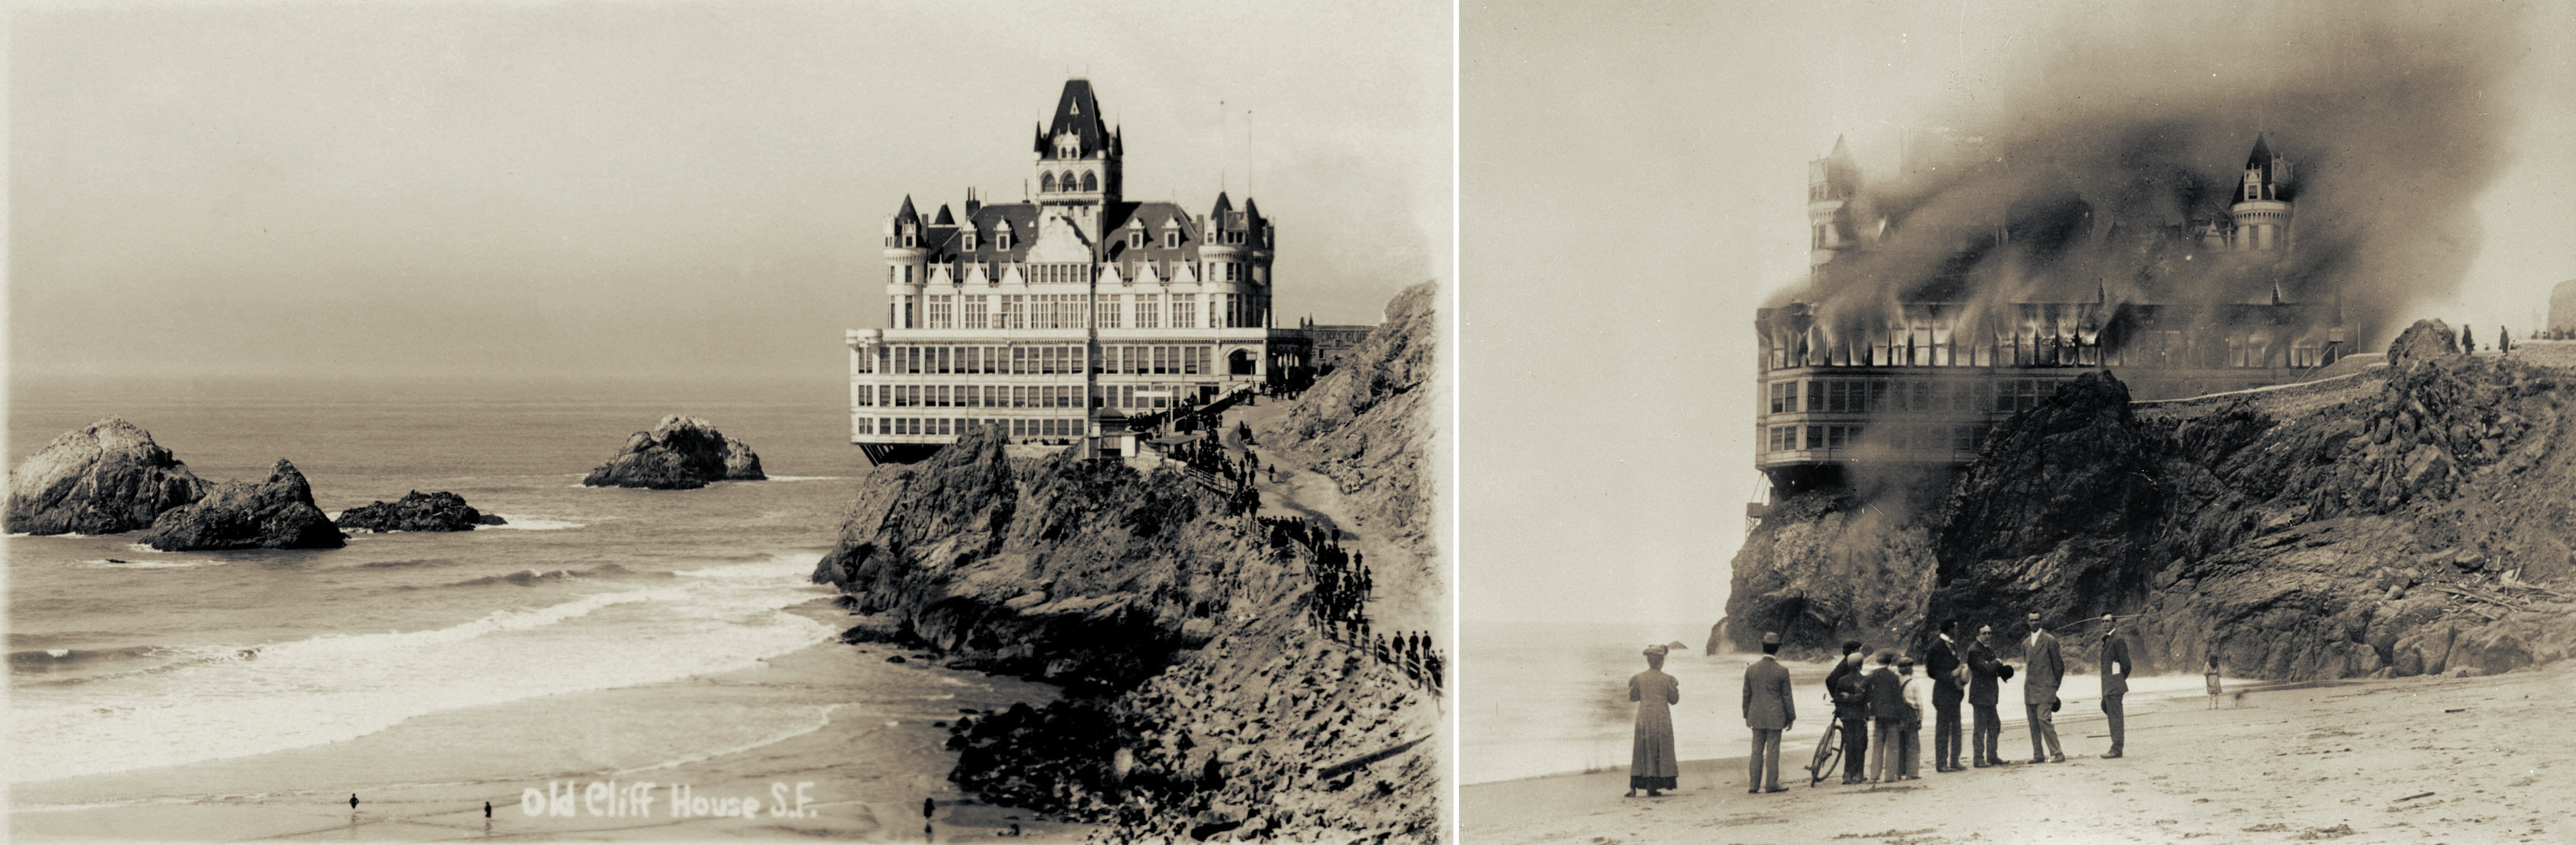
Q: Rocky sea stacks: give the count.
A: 4